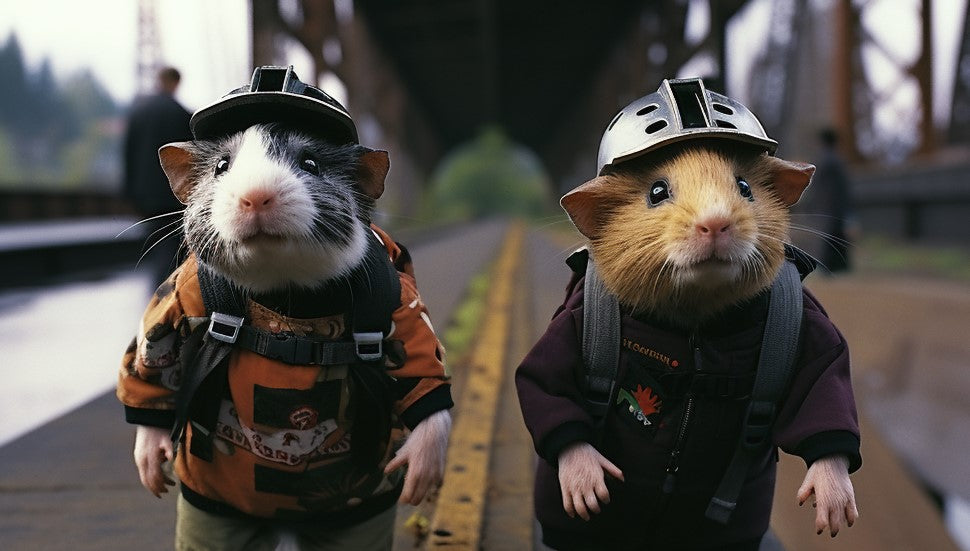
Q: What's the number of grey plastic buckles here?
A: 2